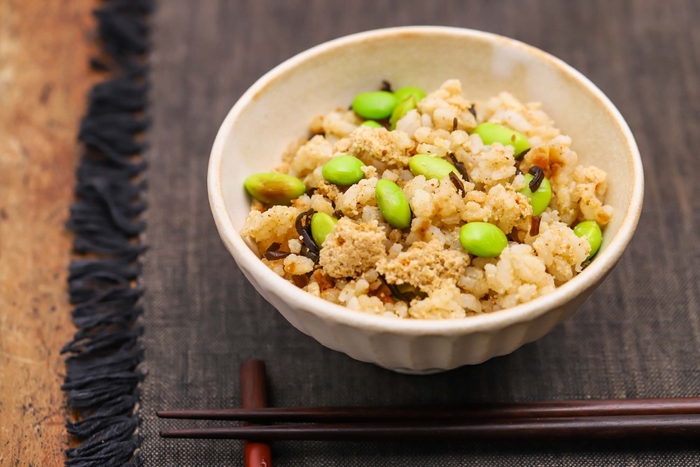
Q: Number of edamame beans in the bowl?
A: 13